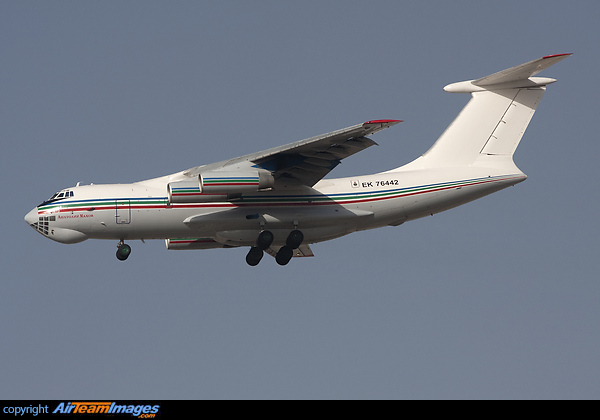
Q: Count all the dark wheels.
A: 5